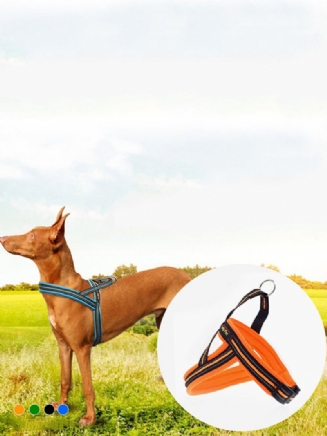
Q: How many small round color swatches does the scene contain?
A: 4